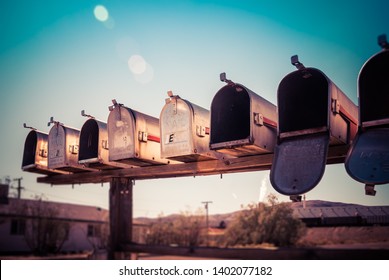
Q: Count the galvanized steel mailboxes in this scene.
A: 8